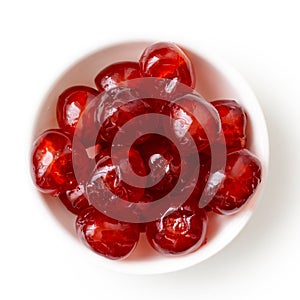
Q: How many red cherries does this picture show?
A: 13